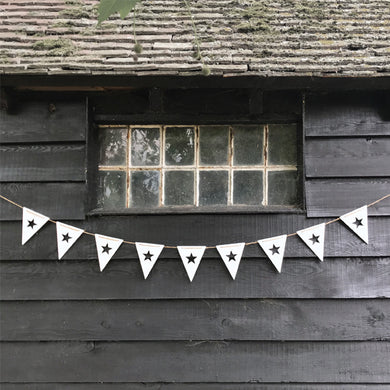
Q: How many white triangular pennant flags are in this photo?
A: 9